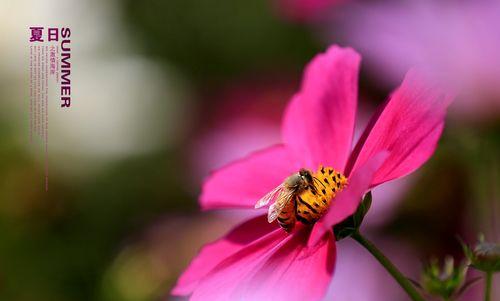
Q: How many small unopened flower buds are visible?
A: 2